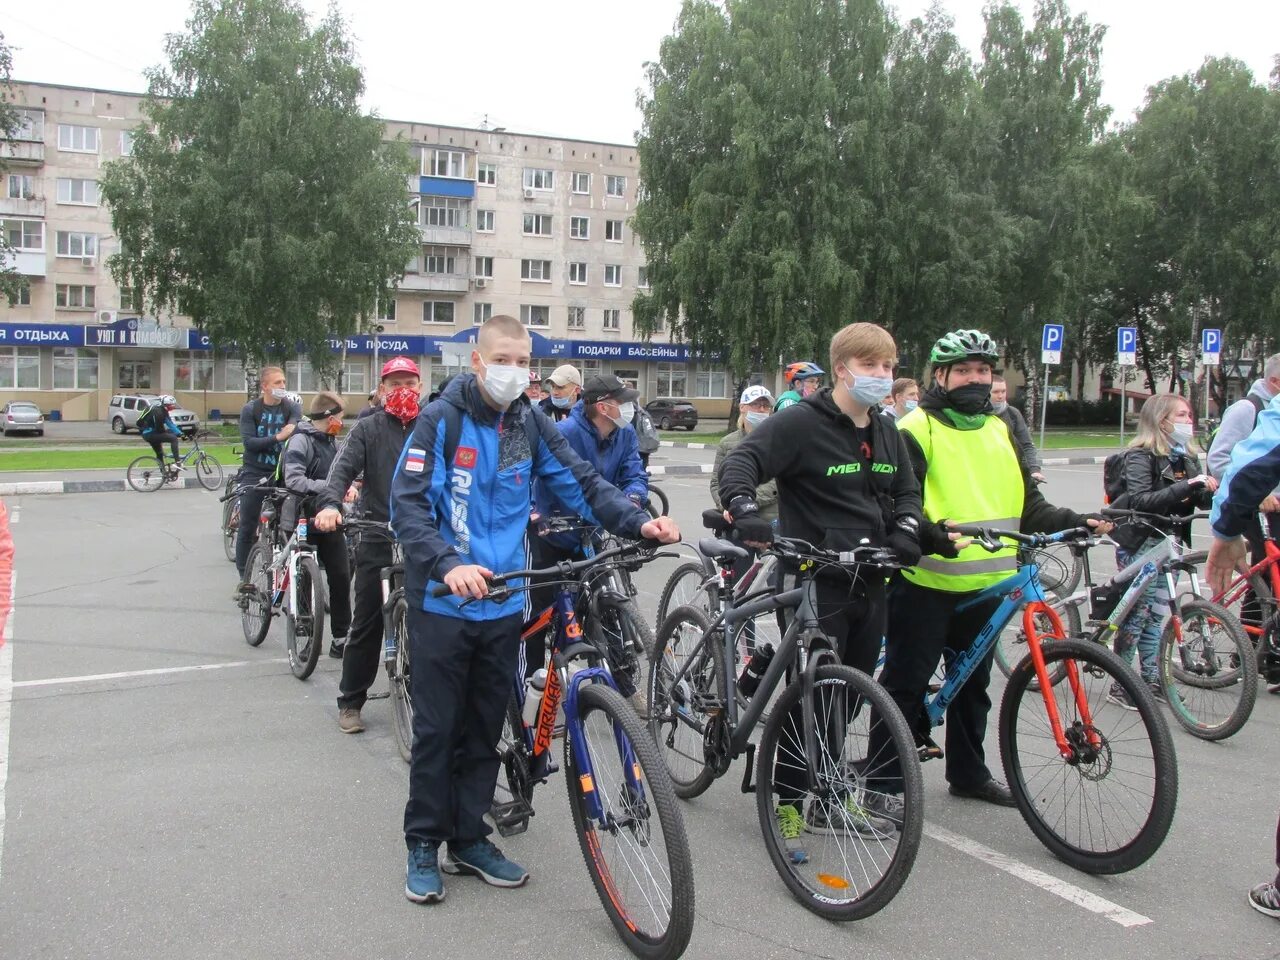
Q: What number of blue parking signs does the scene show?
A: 3